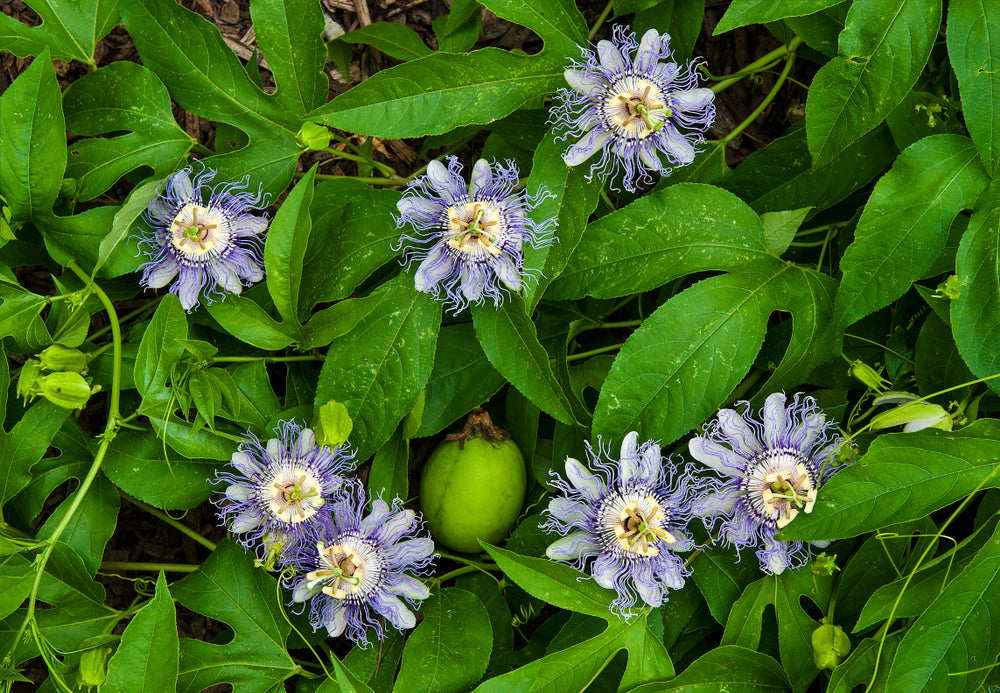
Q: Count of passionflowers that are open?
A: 7